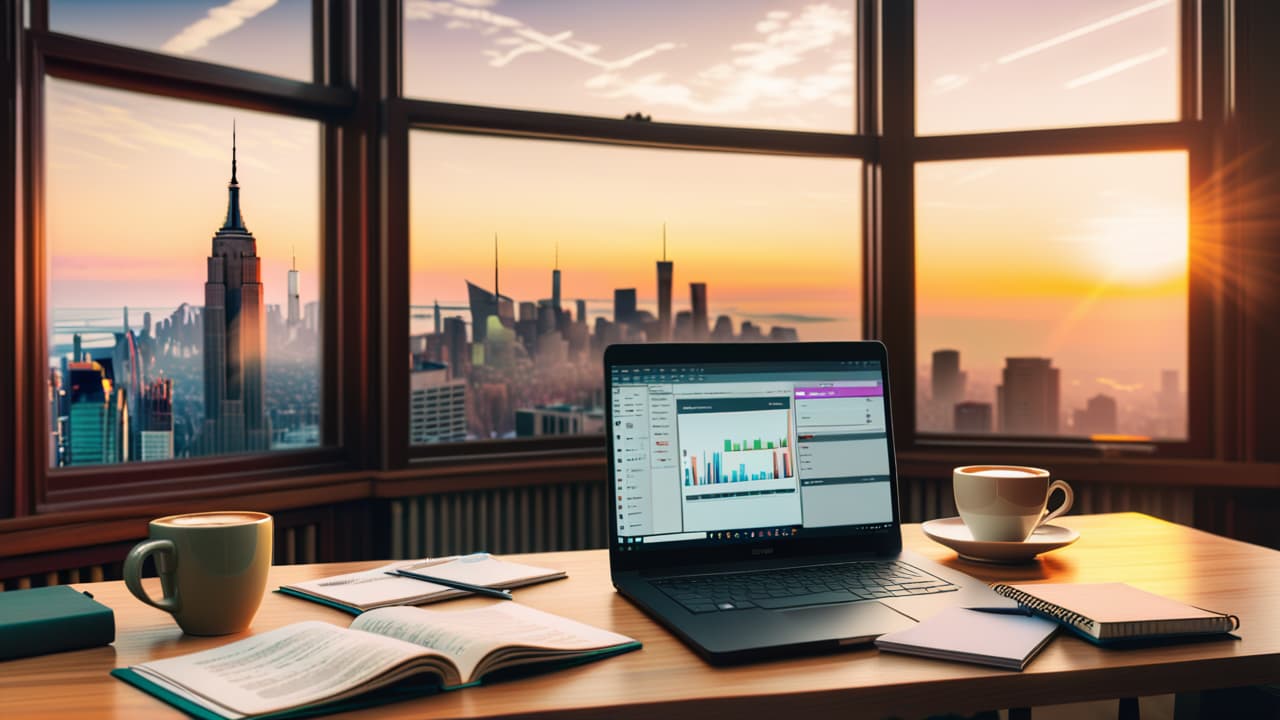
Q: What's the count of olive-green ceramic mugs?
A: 1